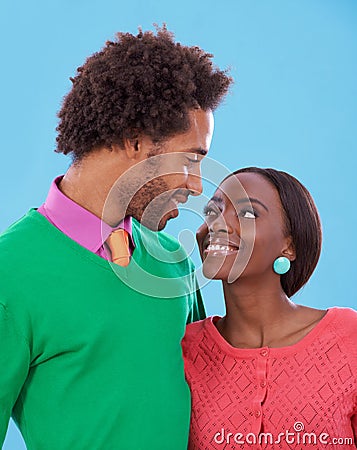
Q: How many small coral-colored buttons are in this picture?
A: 3